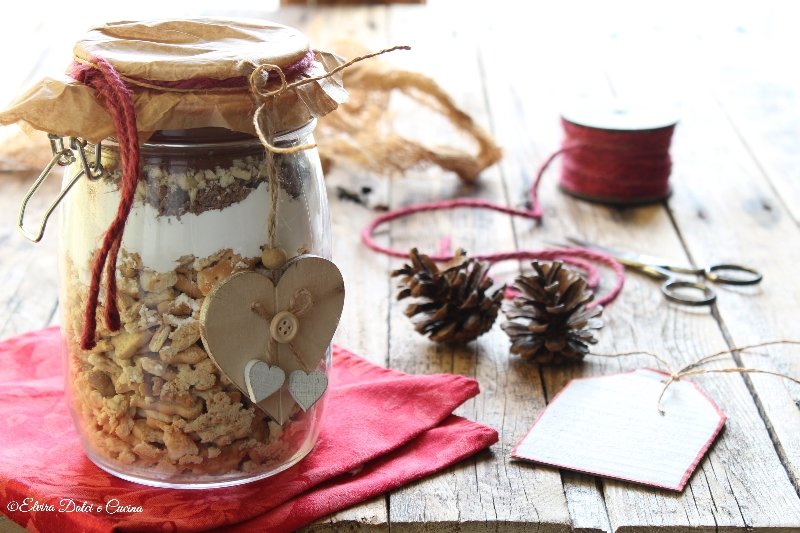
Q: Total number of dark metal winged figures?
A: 0